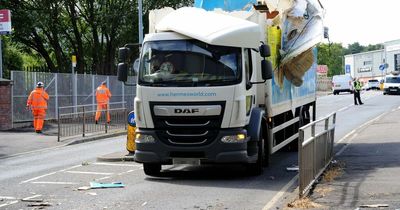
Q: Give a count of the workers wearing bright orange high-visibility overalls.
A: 2